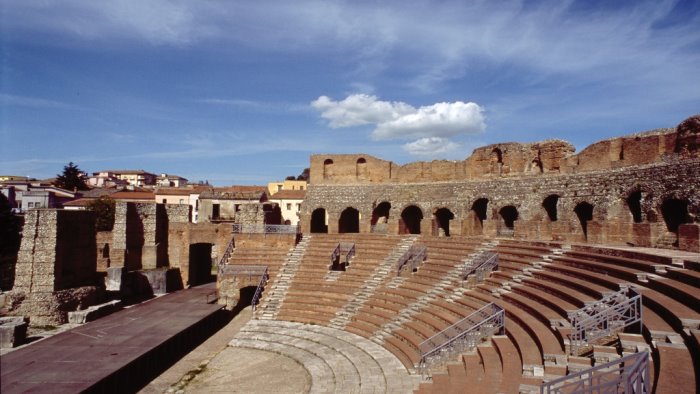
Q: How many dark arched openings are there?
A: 11